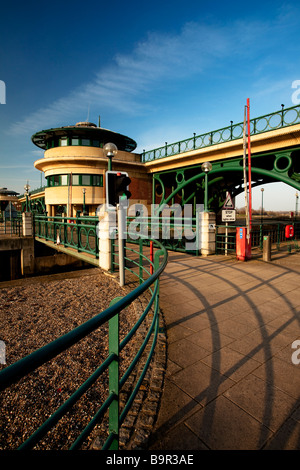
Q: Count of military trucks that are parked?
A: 0